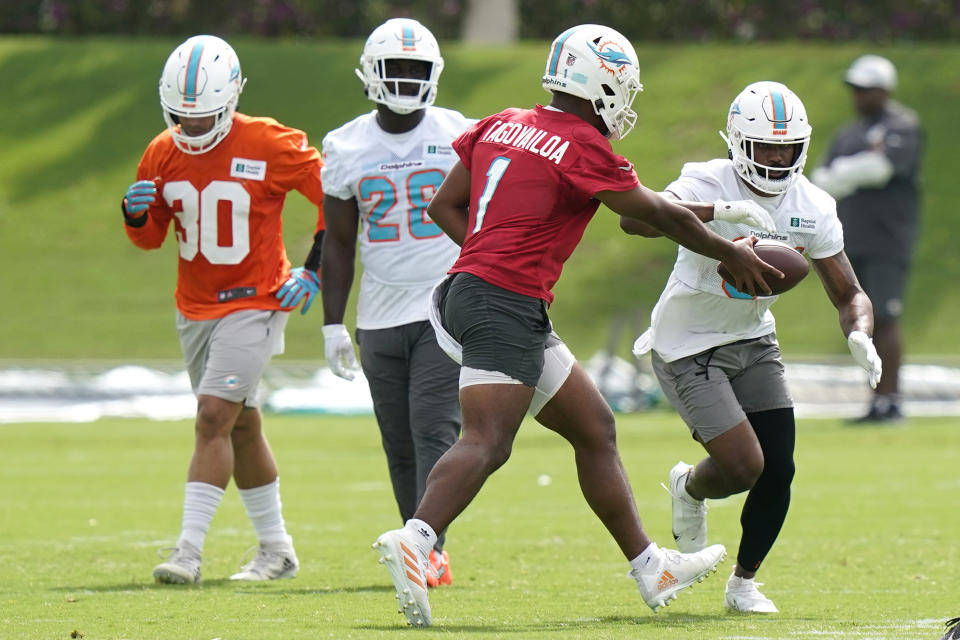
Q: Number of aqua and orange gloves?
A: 2